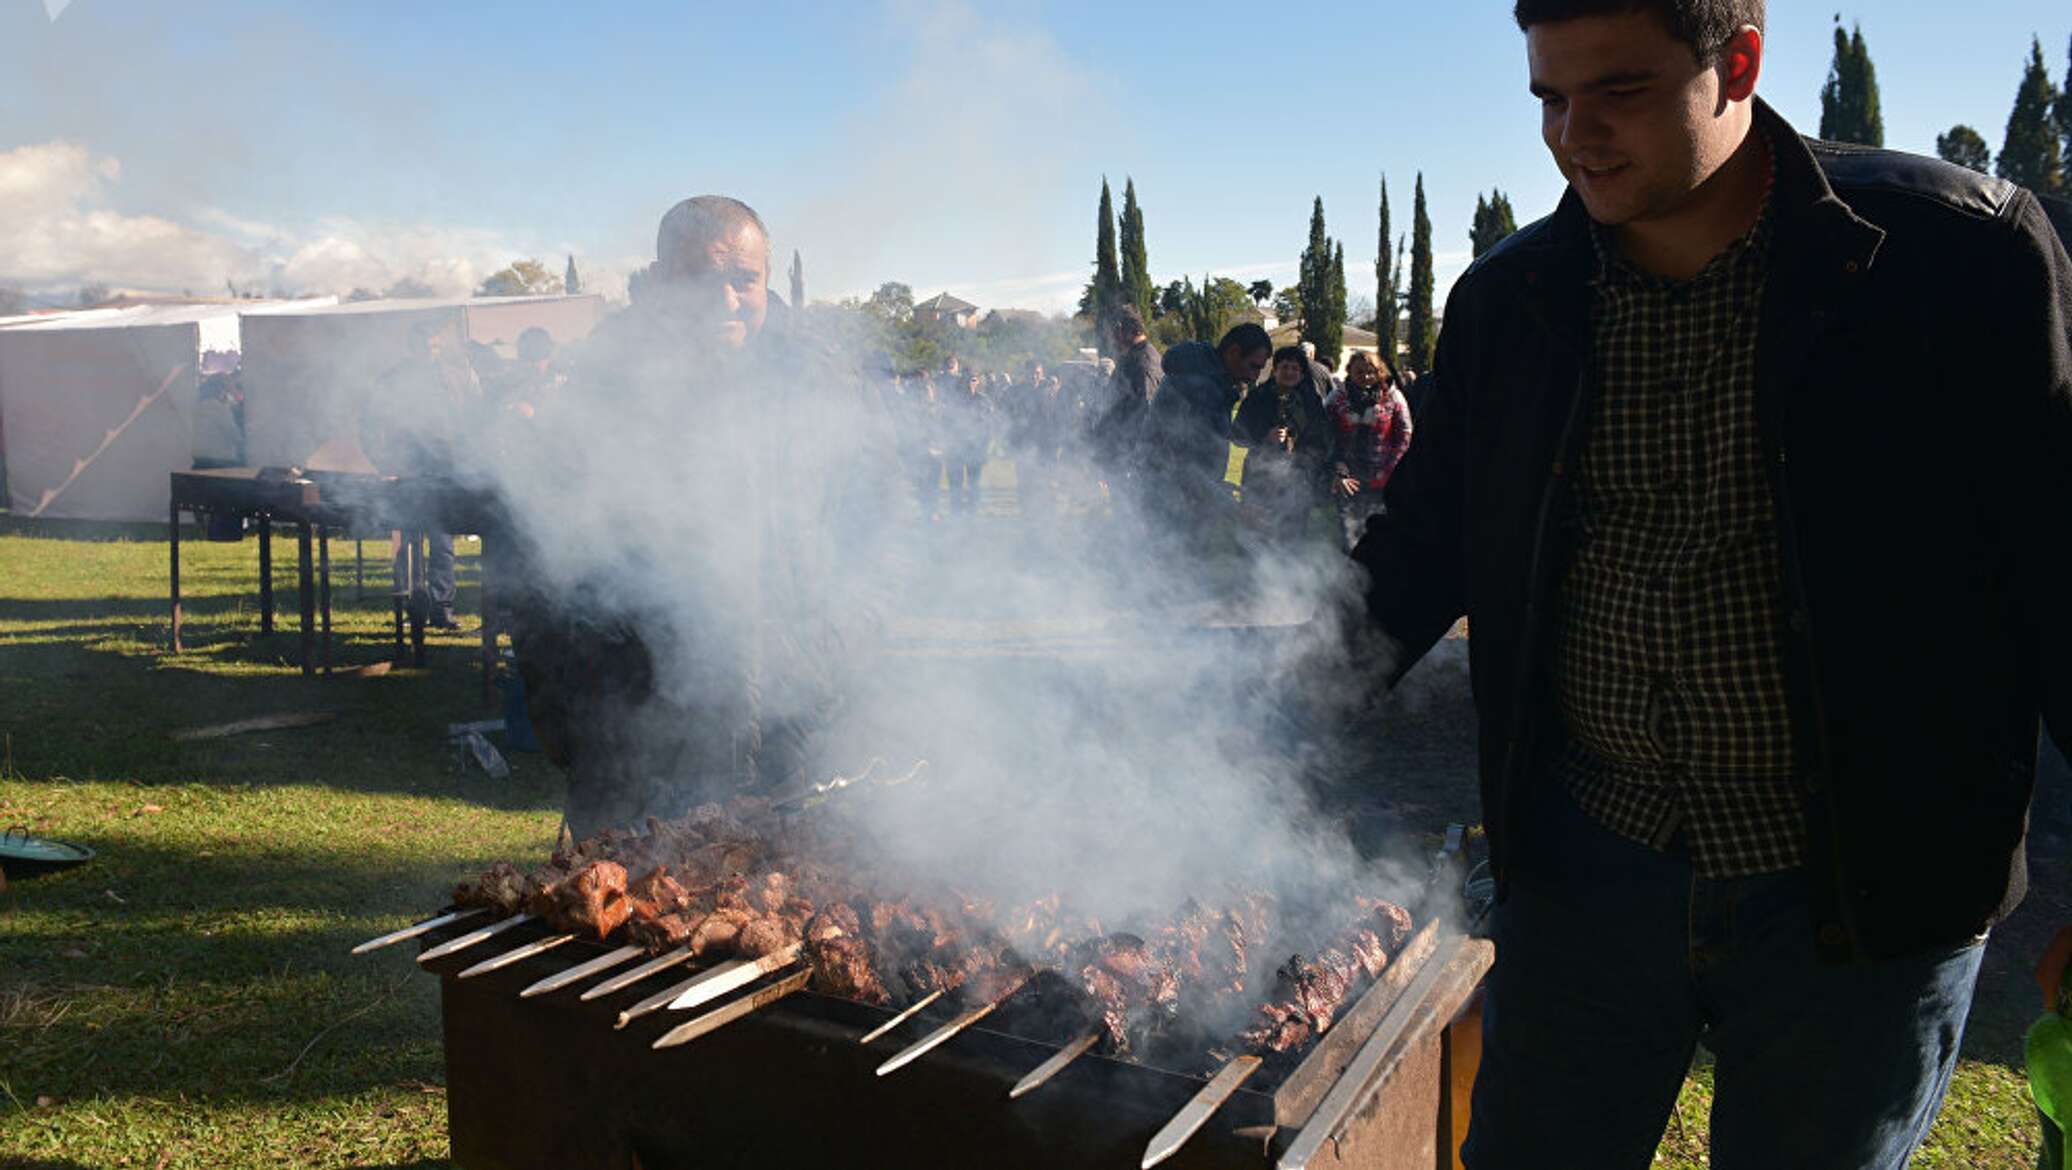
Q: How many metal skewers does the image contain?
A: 12